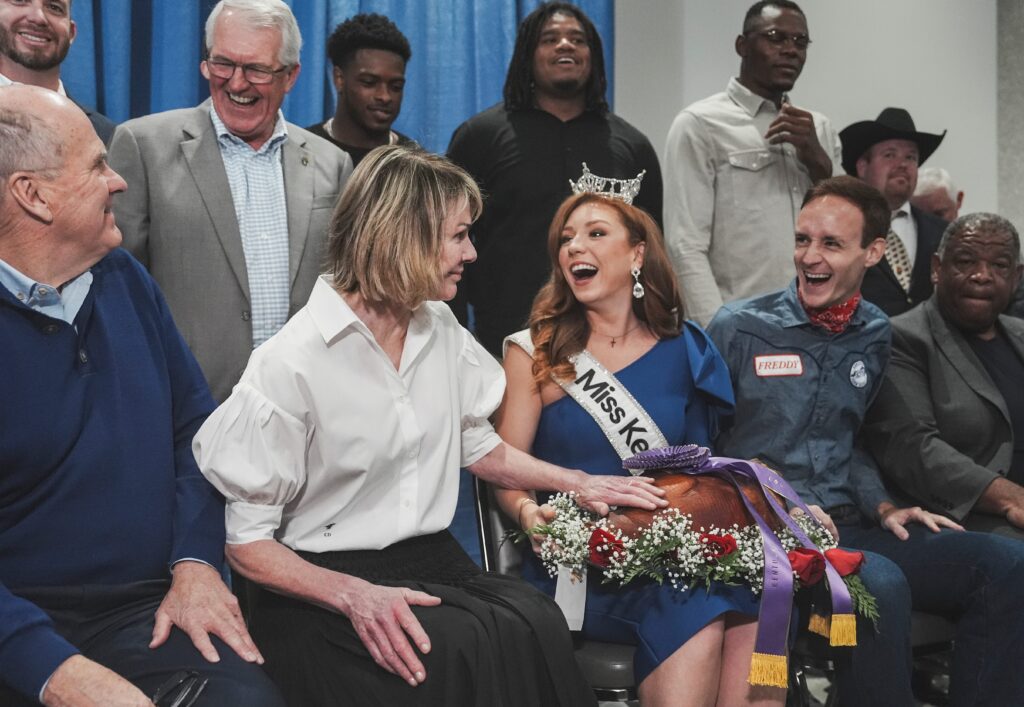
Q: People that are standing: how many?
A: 7